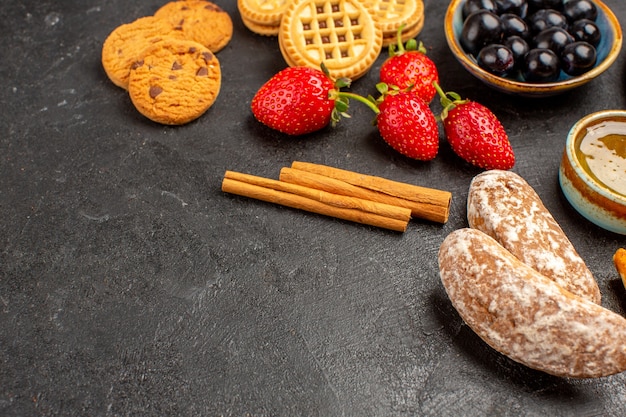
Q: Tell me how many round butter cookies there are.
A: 3